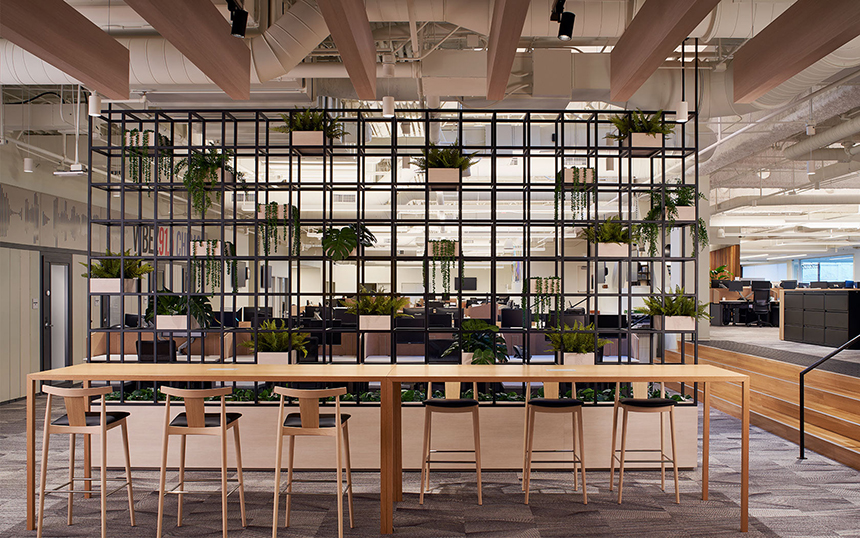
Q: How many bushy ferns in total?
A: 9